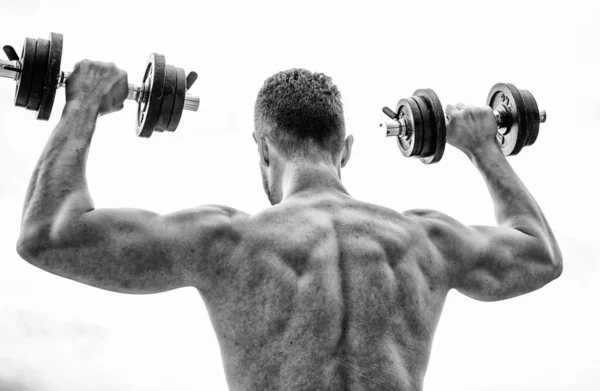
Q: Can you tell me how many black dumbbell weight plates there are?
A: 12